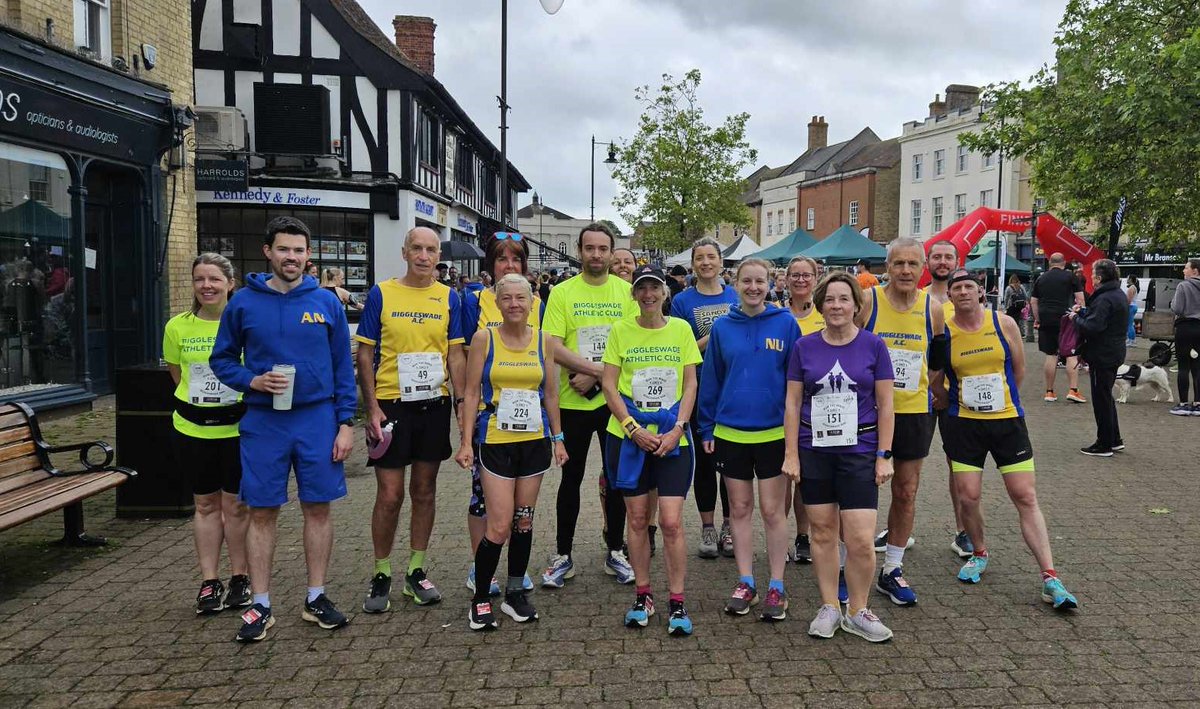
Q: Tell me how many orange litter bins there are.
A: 0